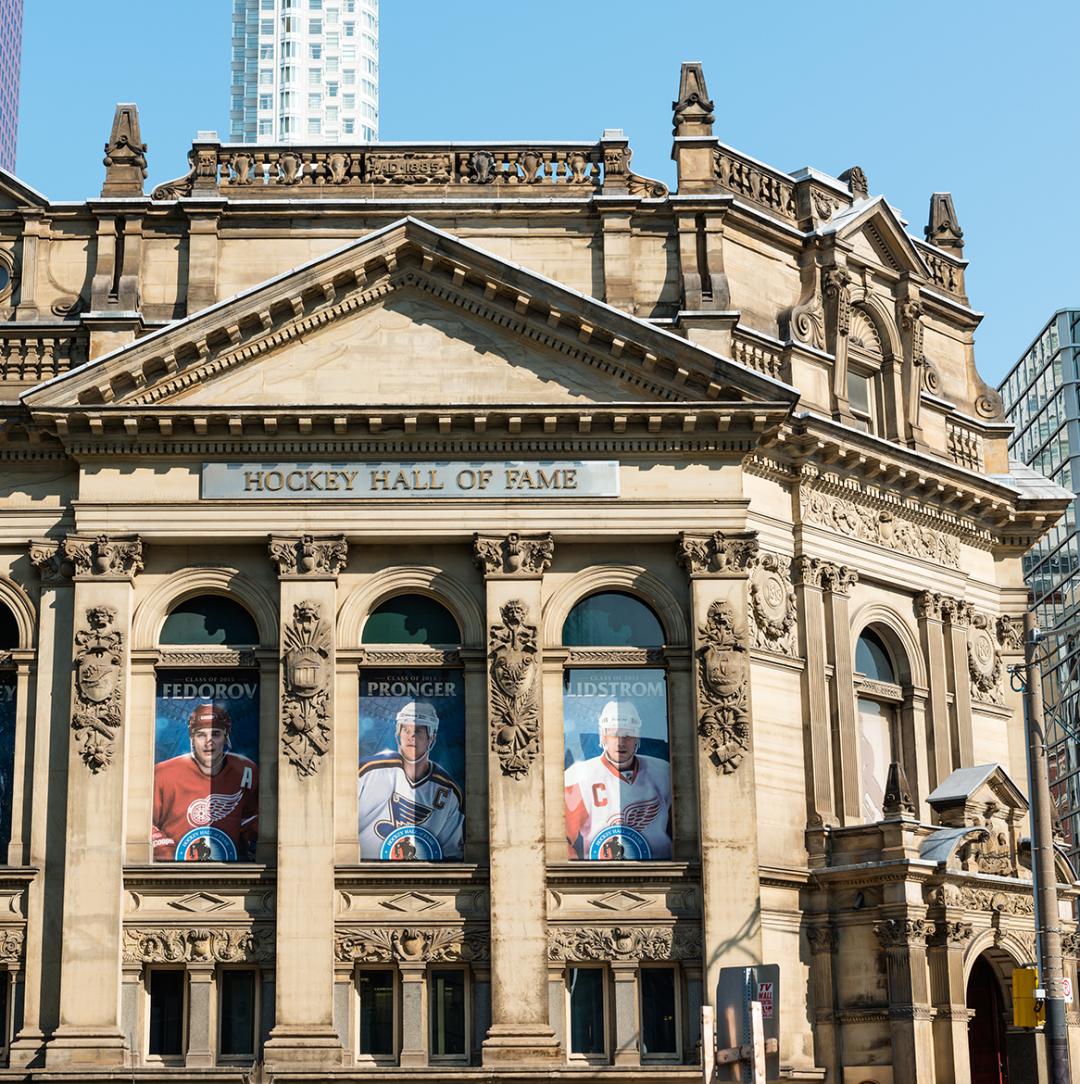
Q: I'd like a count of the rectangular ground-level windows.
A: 6